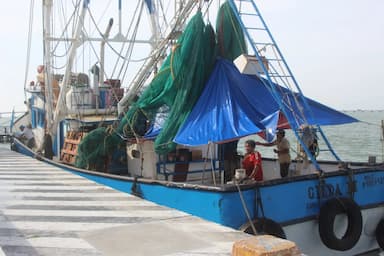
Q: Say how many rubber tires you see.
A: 3